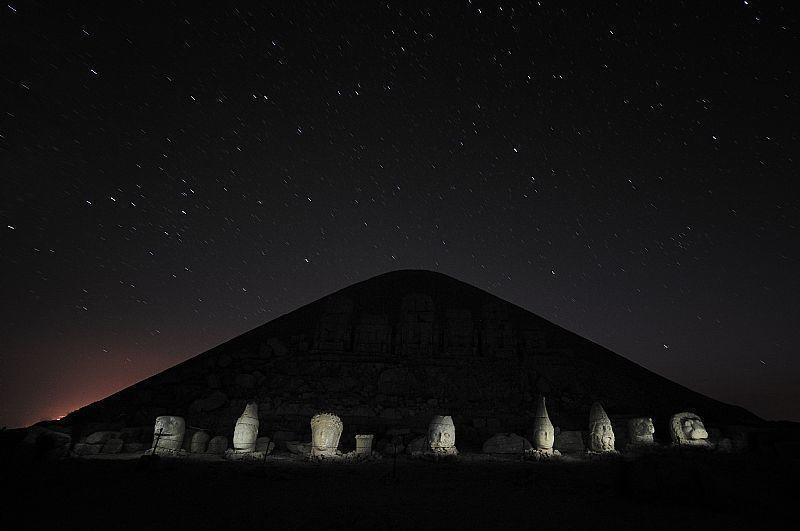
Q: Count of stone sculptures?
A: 8